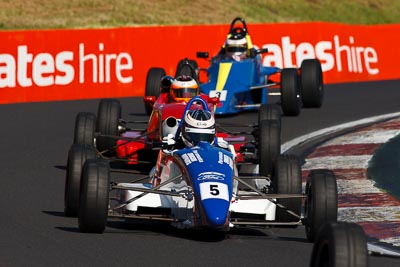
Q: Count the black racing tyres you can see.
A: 13